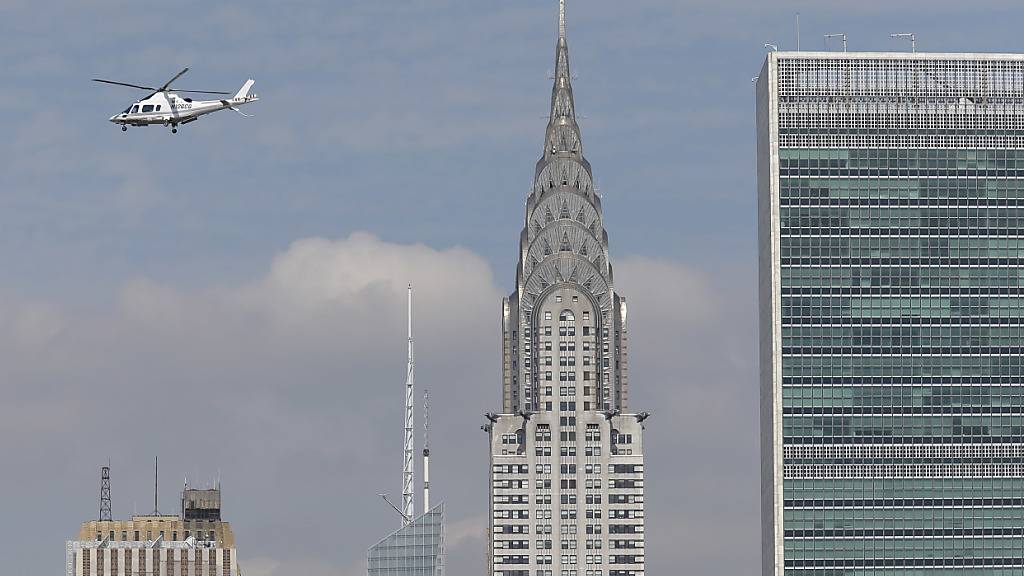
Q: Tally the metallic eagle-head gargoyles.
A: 4